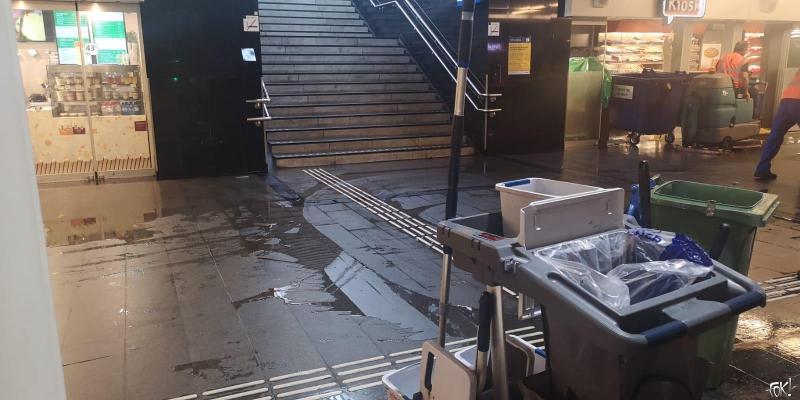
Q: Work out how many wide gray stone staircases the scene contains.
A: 1